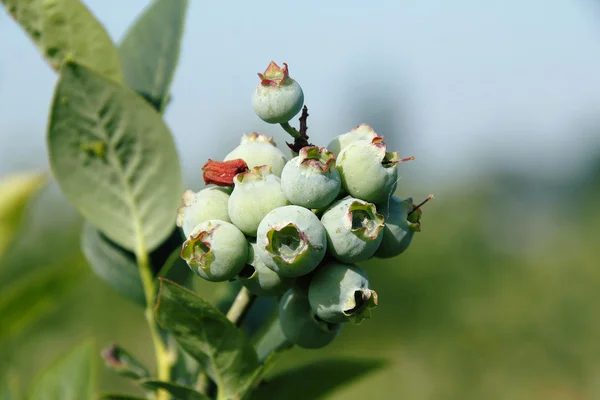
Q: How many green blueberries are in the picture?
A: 14